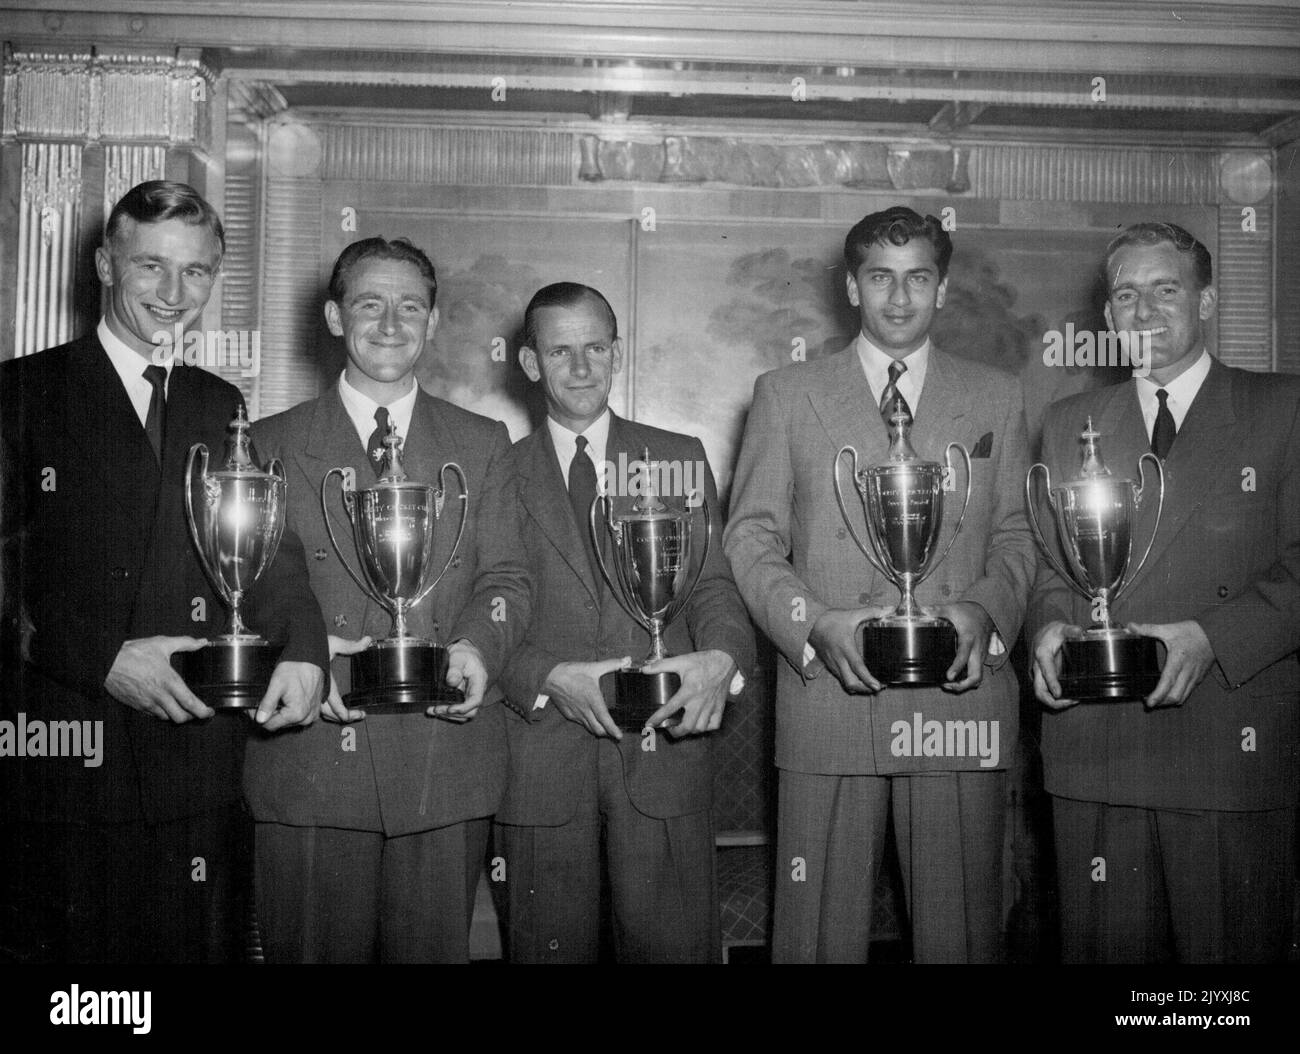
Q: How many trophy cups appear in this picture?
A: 5